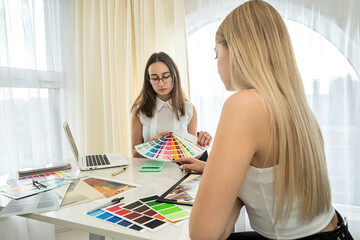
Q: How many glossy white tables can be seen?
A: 1